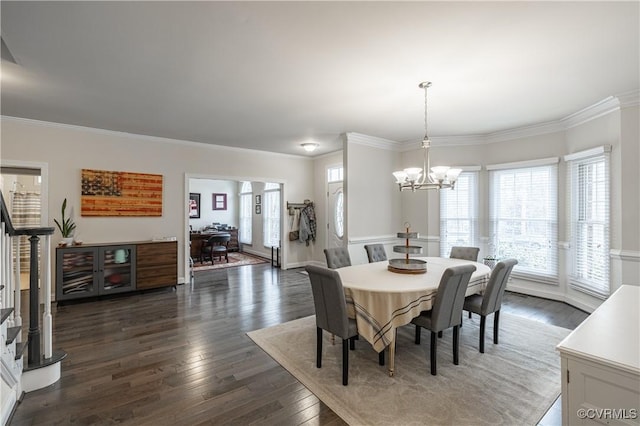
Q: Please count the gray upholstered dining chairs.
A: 6